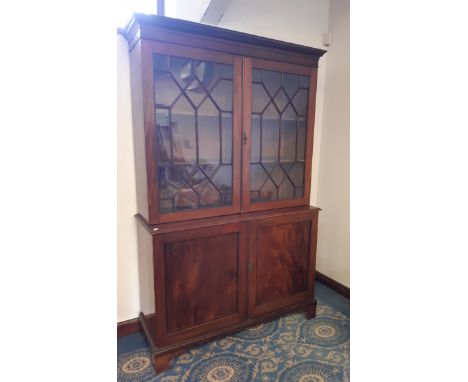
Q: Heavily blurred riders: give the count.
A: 0